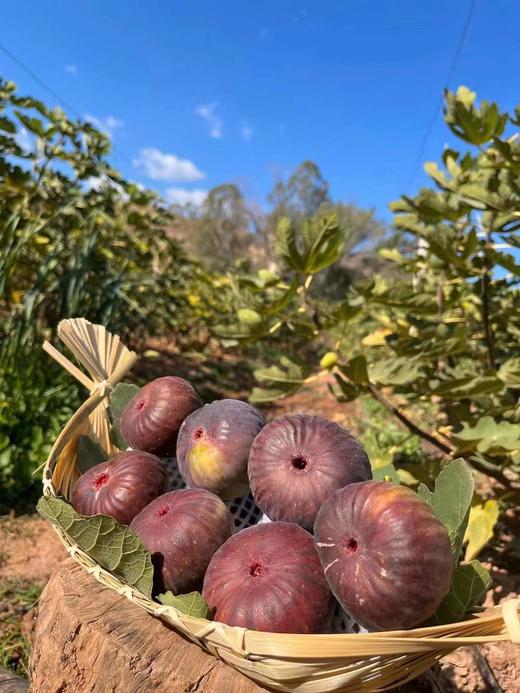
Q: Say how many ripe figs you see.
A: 7